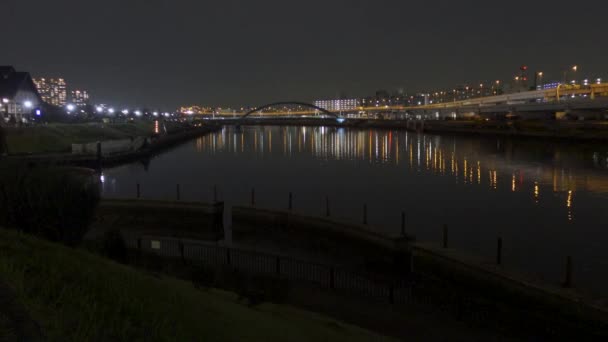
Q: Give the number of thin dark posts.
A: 11